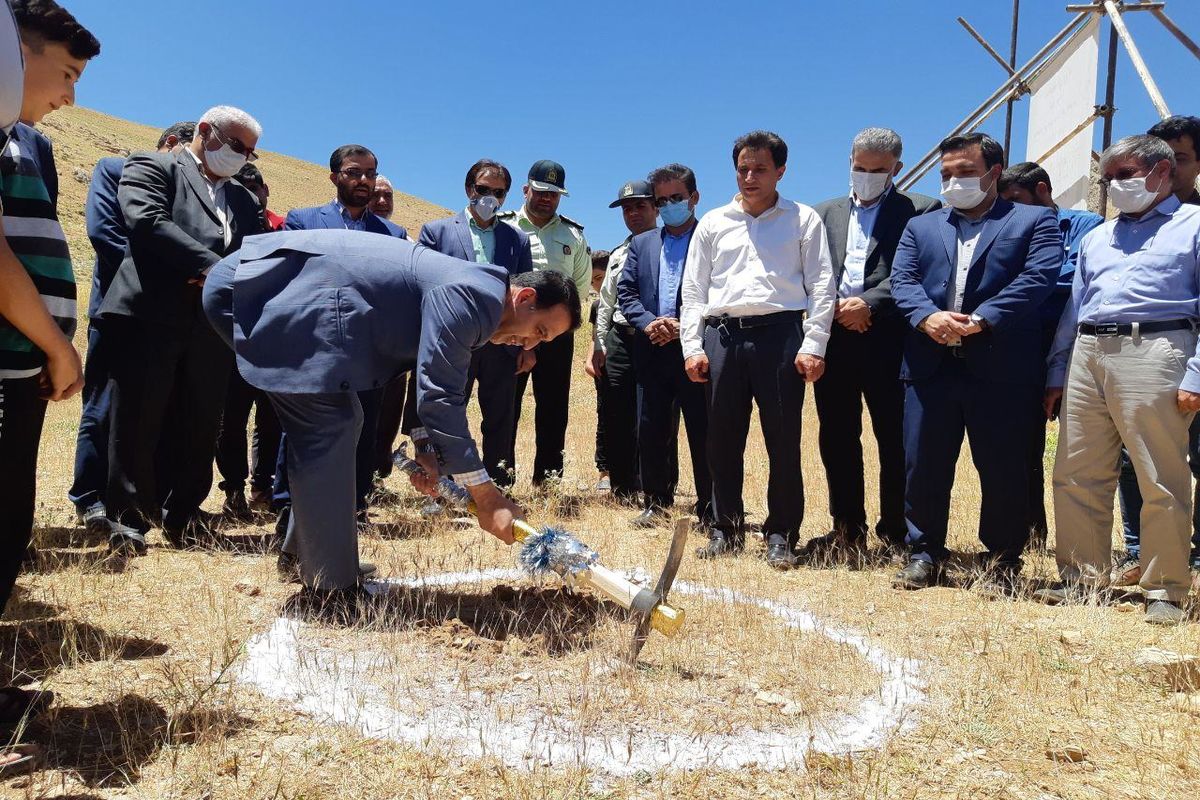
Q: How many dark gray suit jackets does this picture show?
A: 2